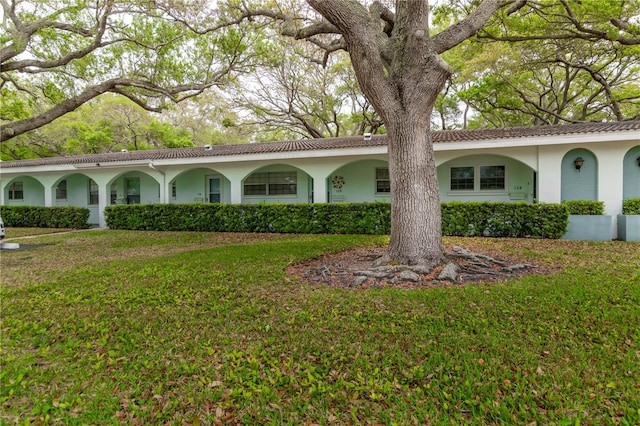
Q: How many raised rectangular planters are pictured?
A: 2